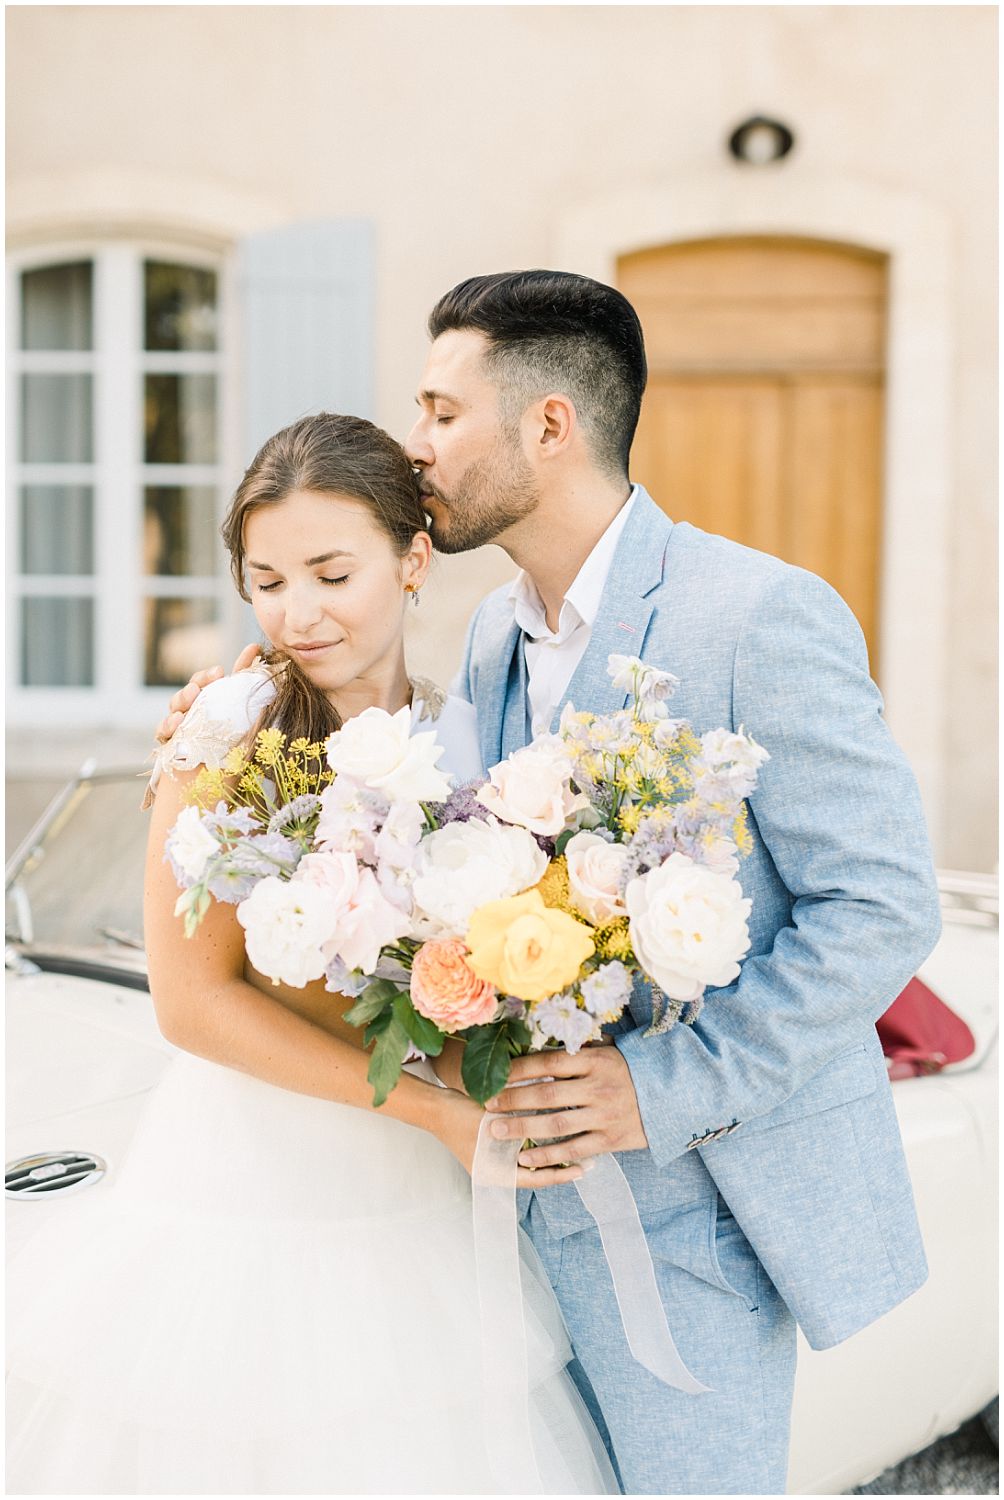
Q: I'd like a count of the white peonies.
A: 3